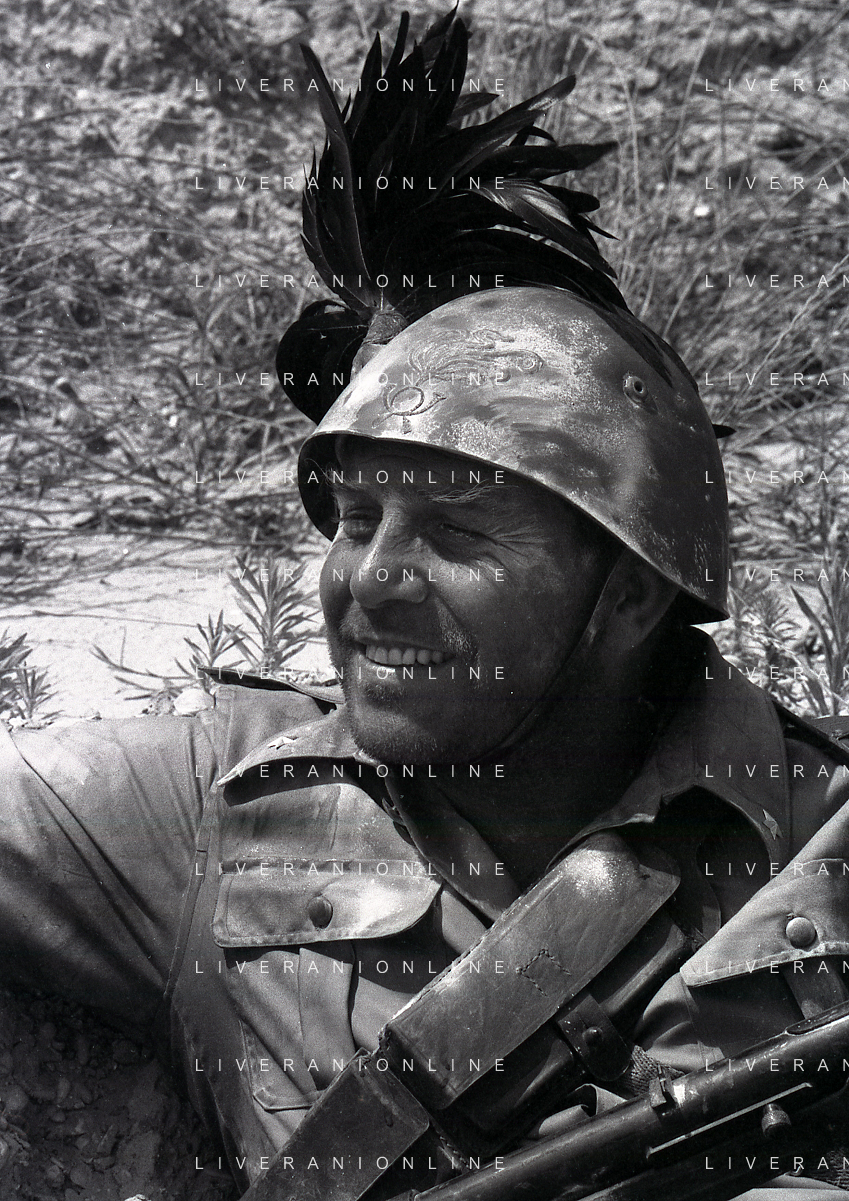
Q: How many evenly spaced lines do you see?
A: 12